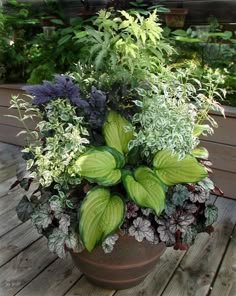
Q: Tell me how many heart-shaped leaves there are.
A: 5